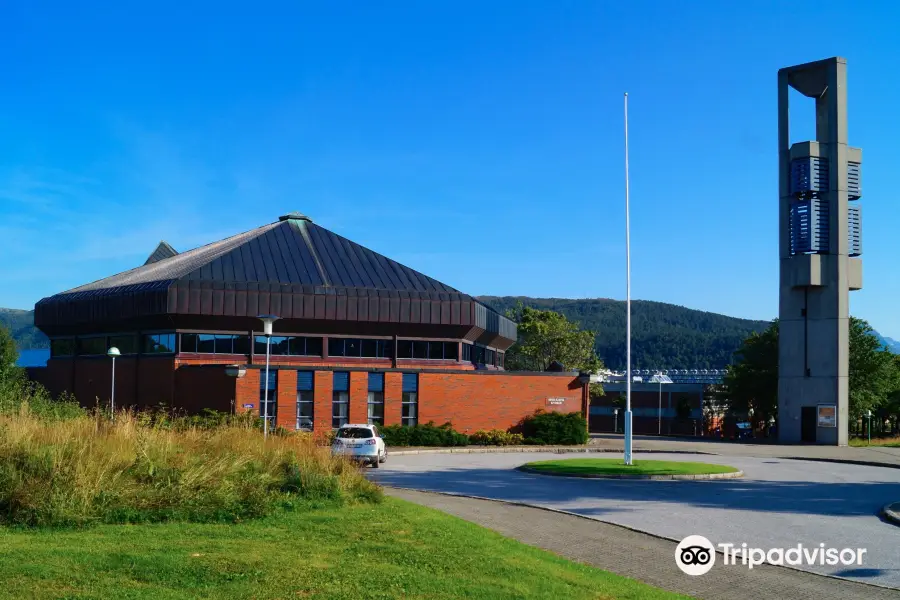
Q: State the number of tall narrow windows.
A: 5